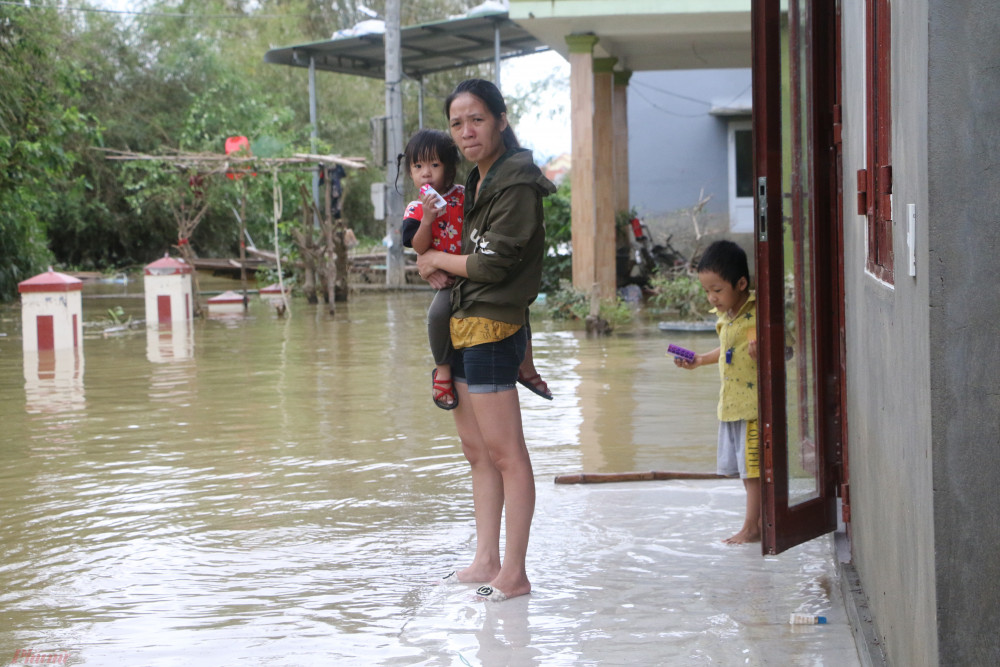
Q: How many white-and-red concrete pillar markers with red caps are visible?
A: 4